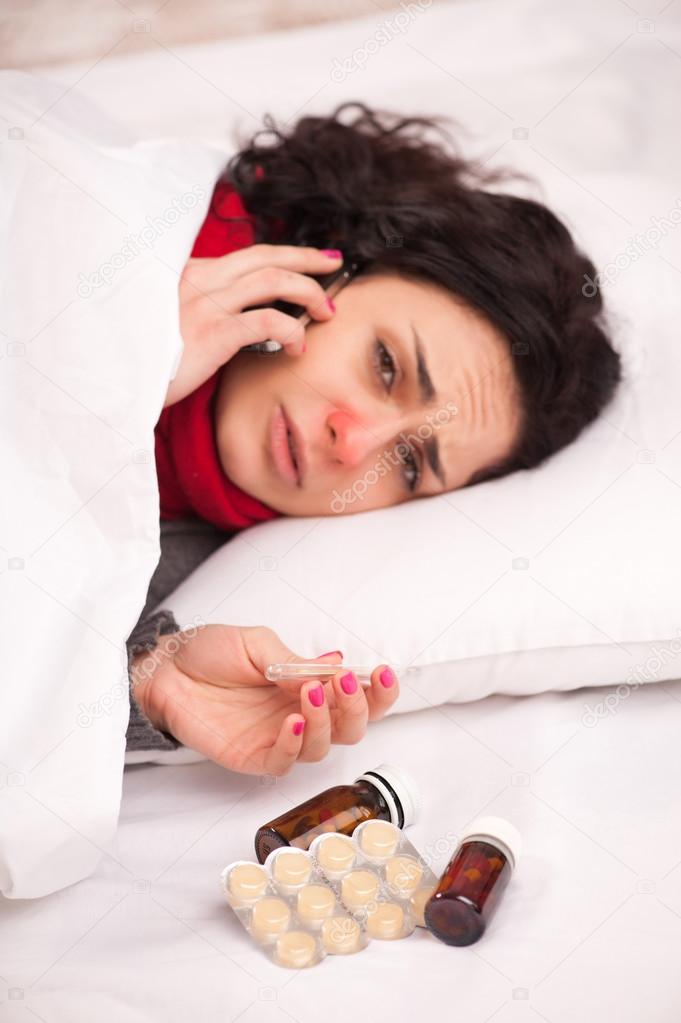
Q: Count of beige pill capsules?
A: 12